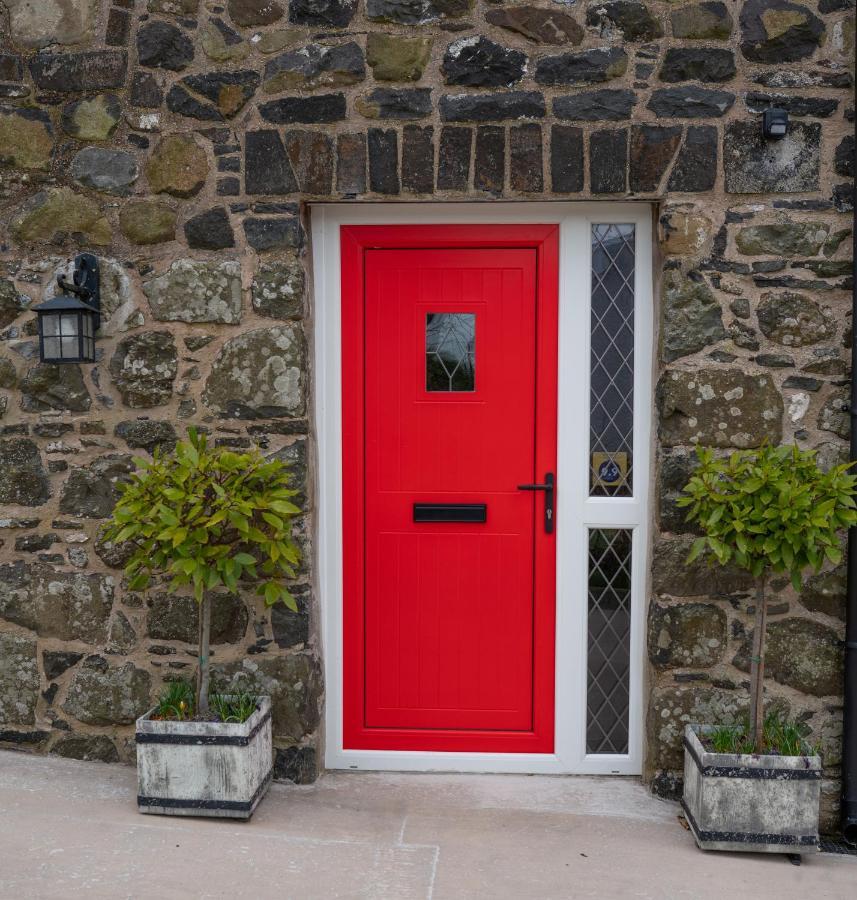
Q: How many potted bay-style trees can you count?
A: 2